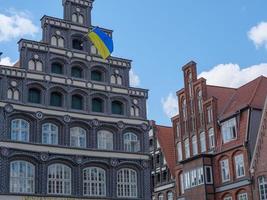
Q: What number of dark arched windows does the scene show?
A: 9